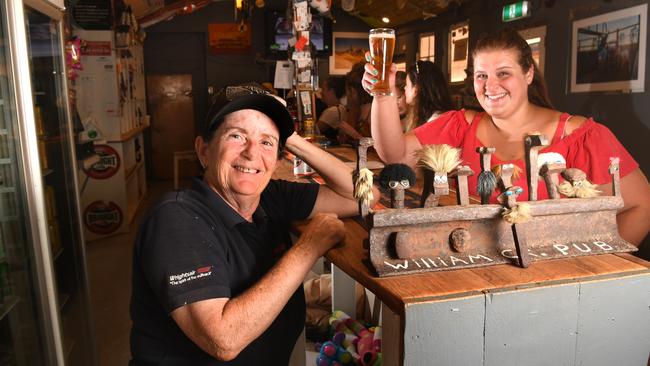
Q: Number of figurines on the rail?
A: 11